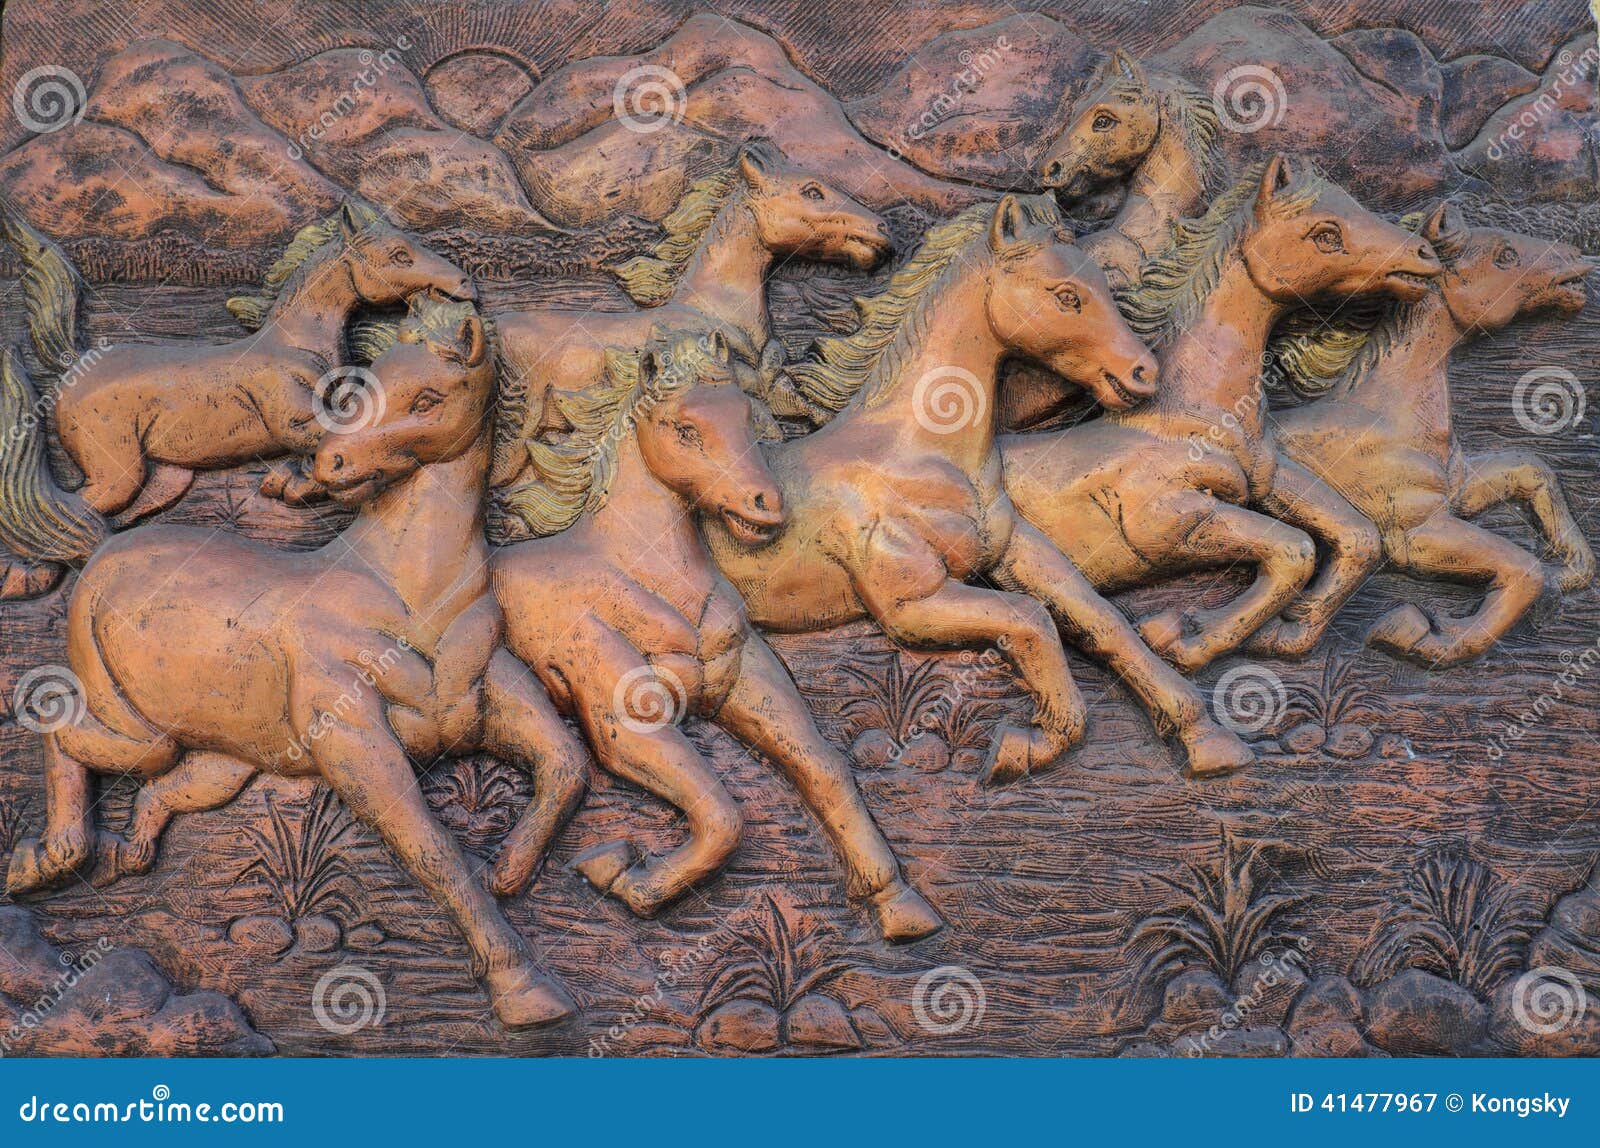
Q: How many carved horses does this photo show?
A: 8